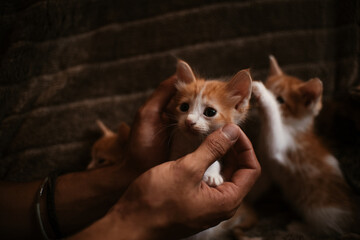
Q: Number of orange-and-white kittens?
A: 3